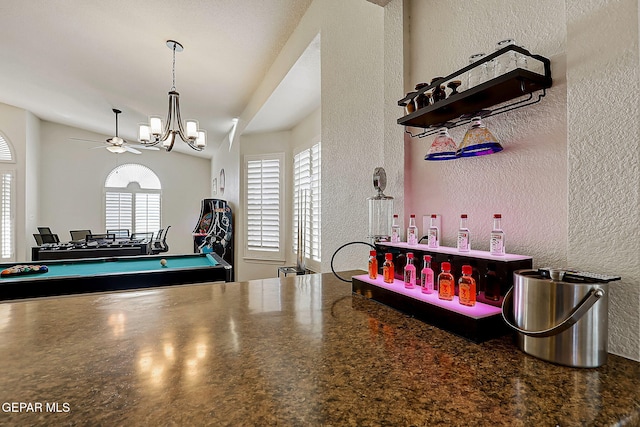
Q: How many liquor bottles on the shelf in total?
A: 11